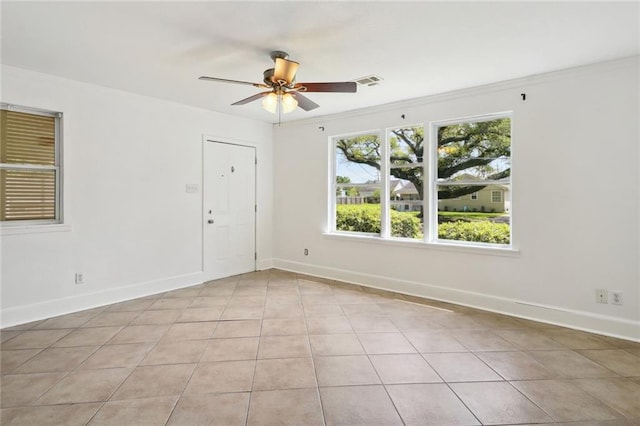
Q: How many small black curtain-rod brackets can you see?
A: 3